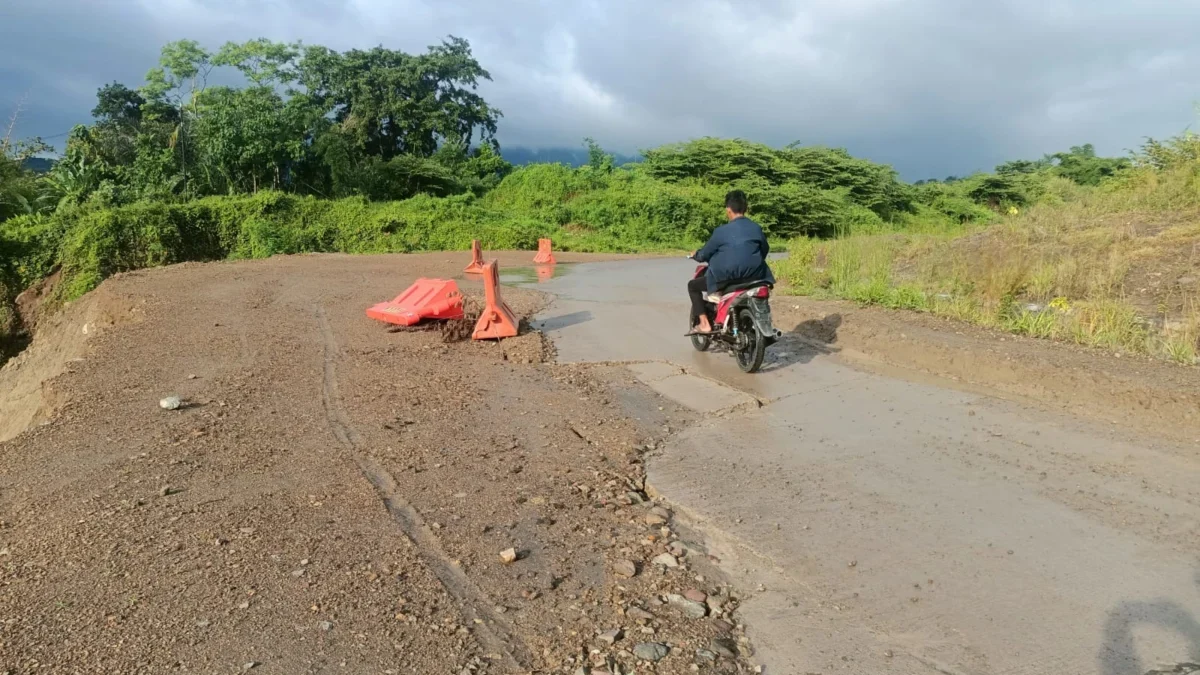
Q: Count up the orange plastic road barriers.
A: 4